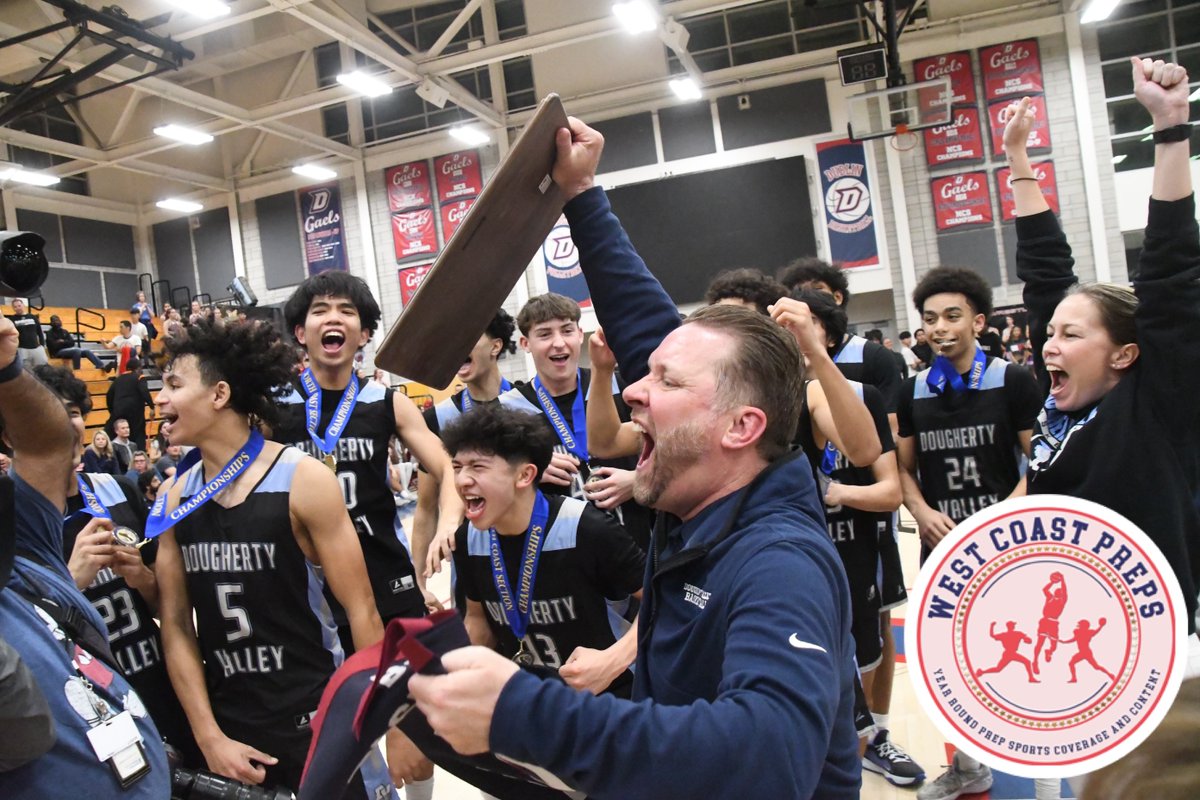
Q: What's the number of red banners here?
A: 11